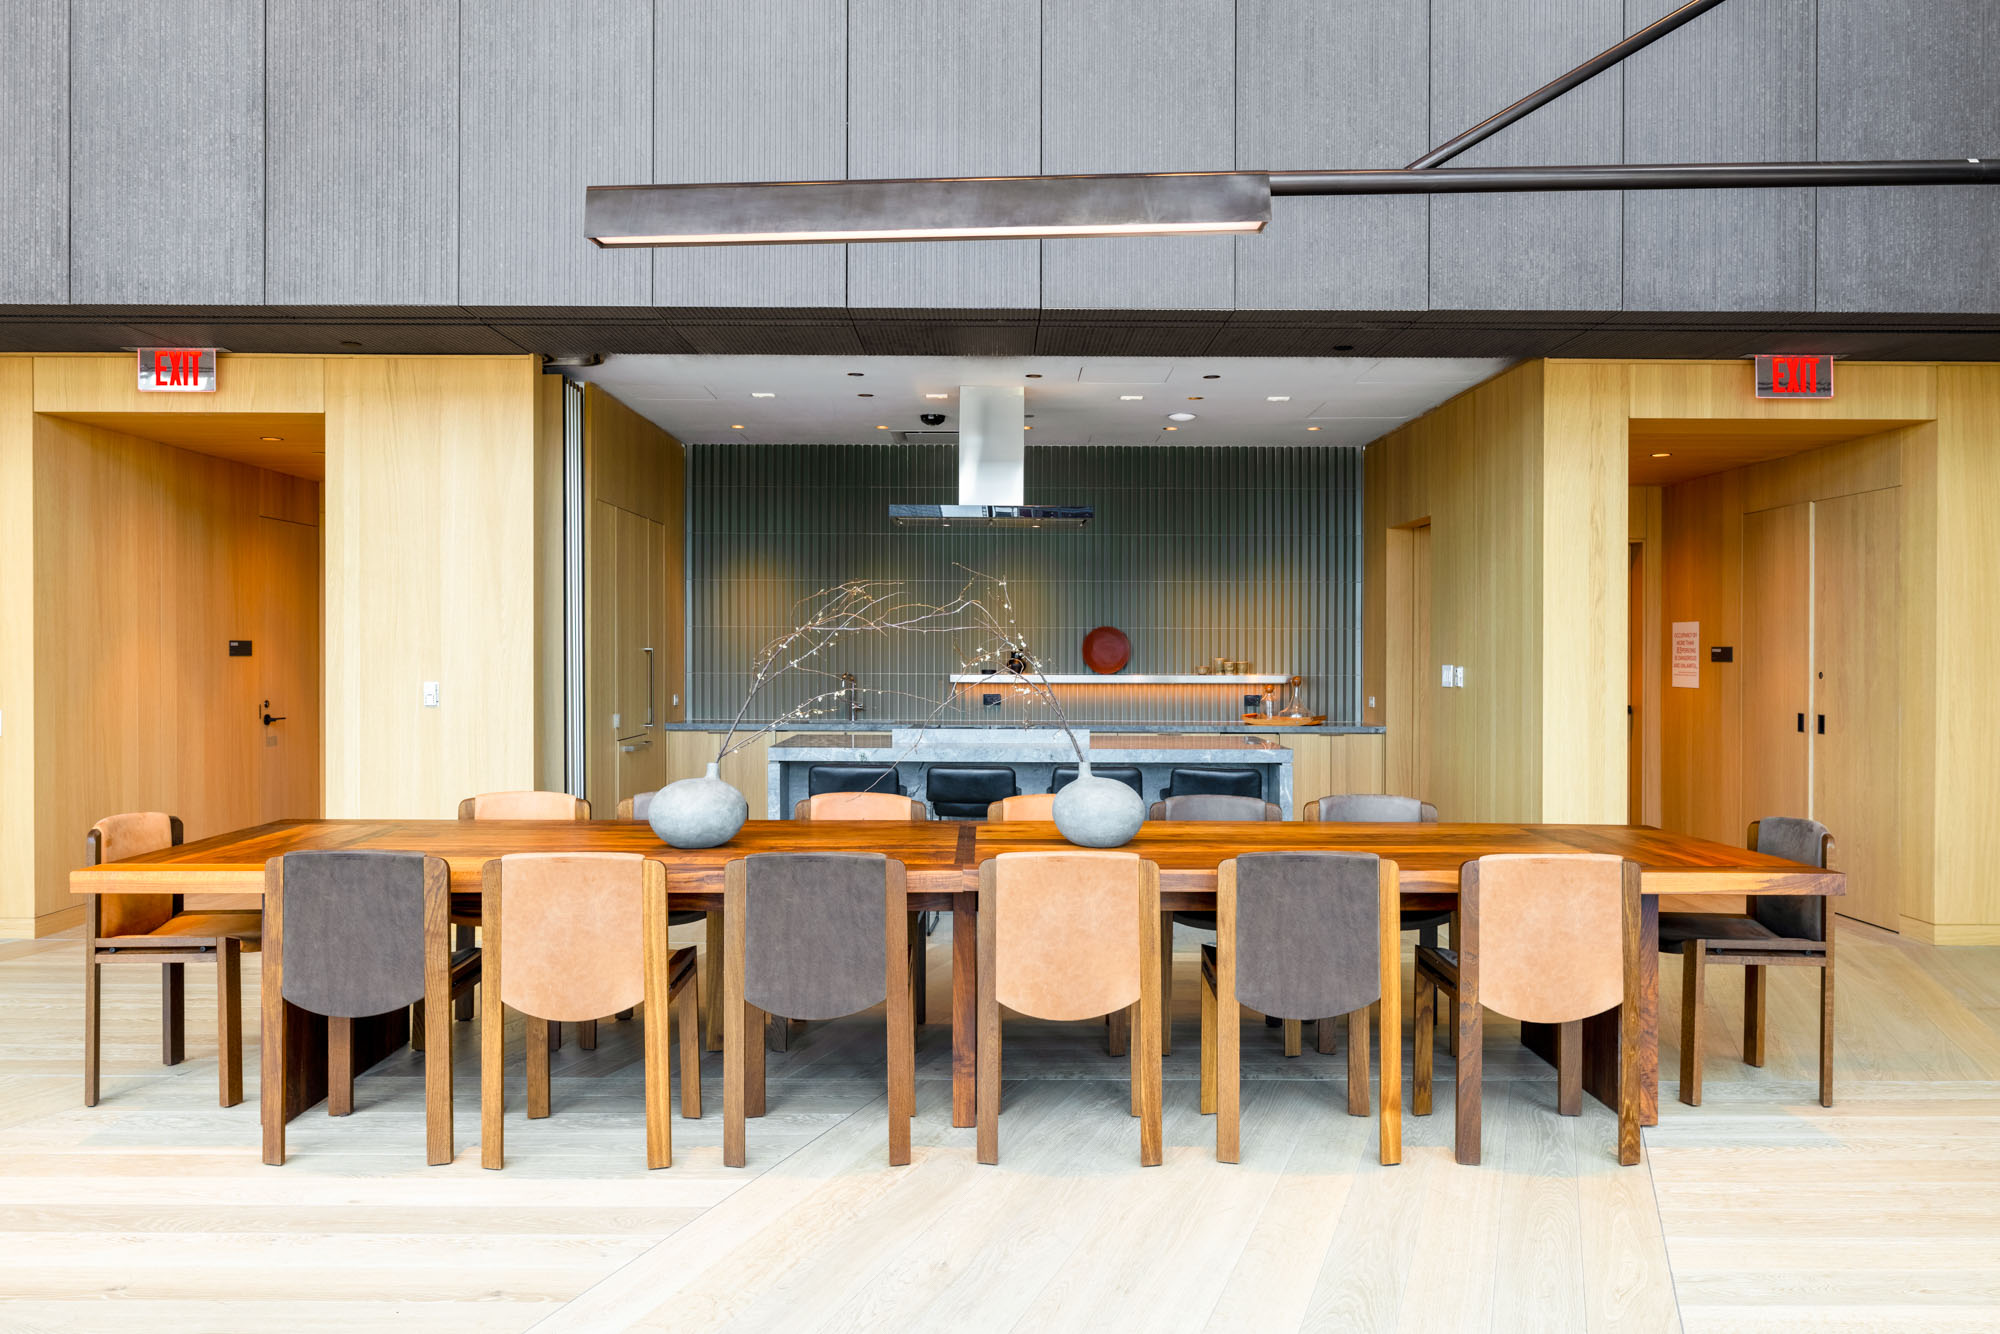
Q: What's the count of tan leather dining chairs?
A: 7